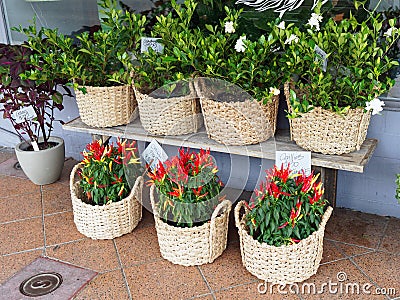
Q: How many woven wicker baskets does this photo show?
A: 7